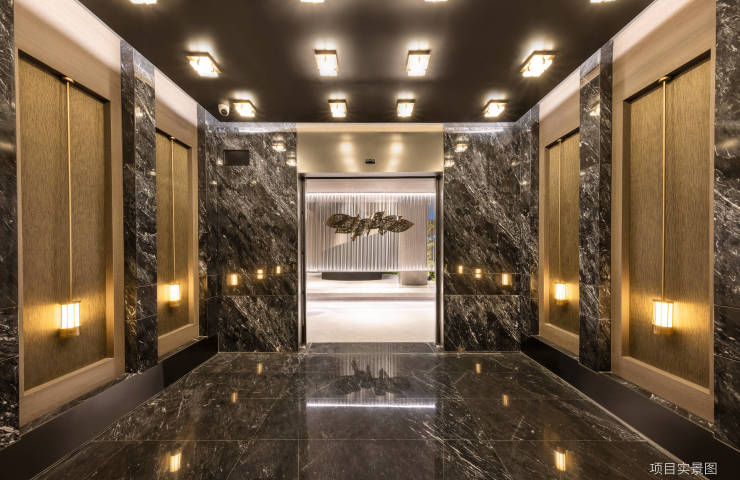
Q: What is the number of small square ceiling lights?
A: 12